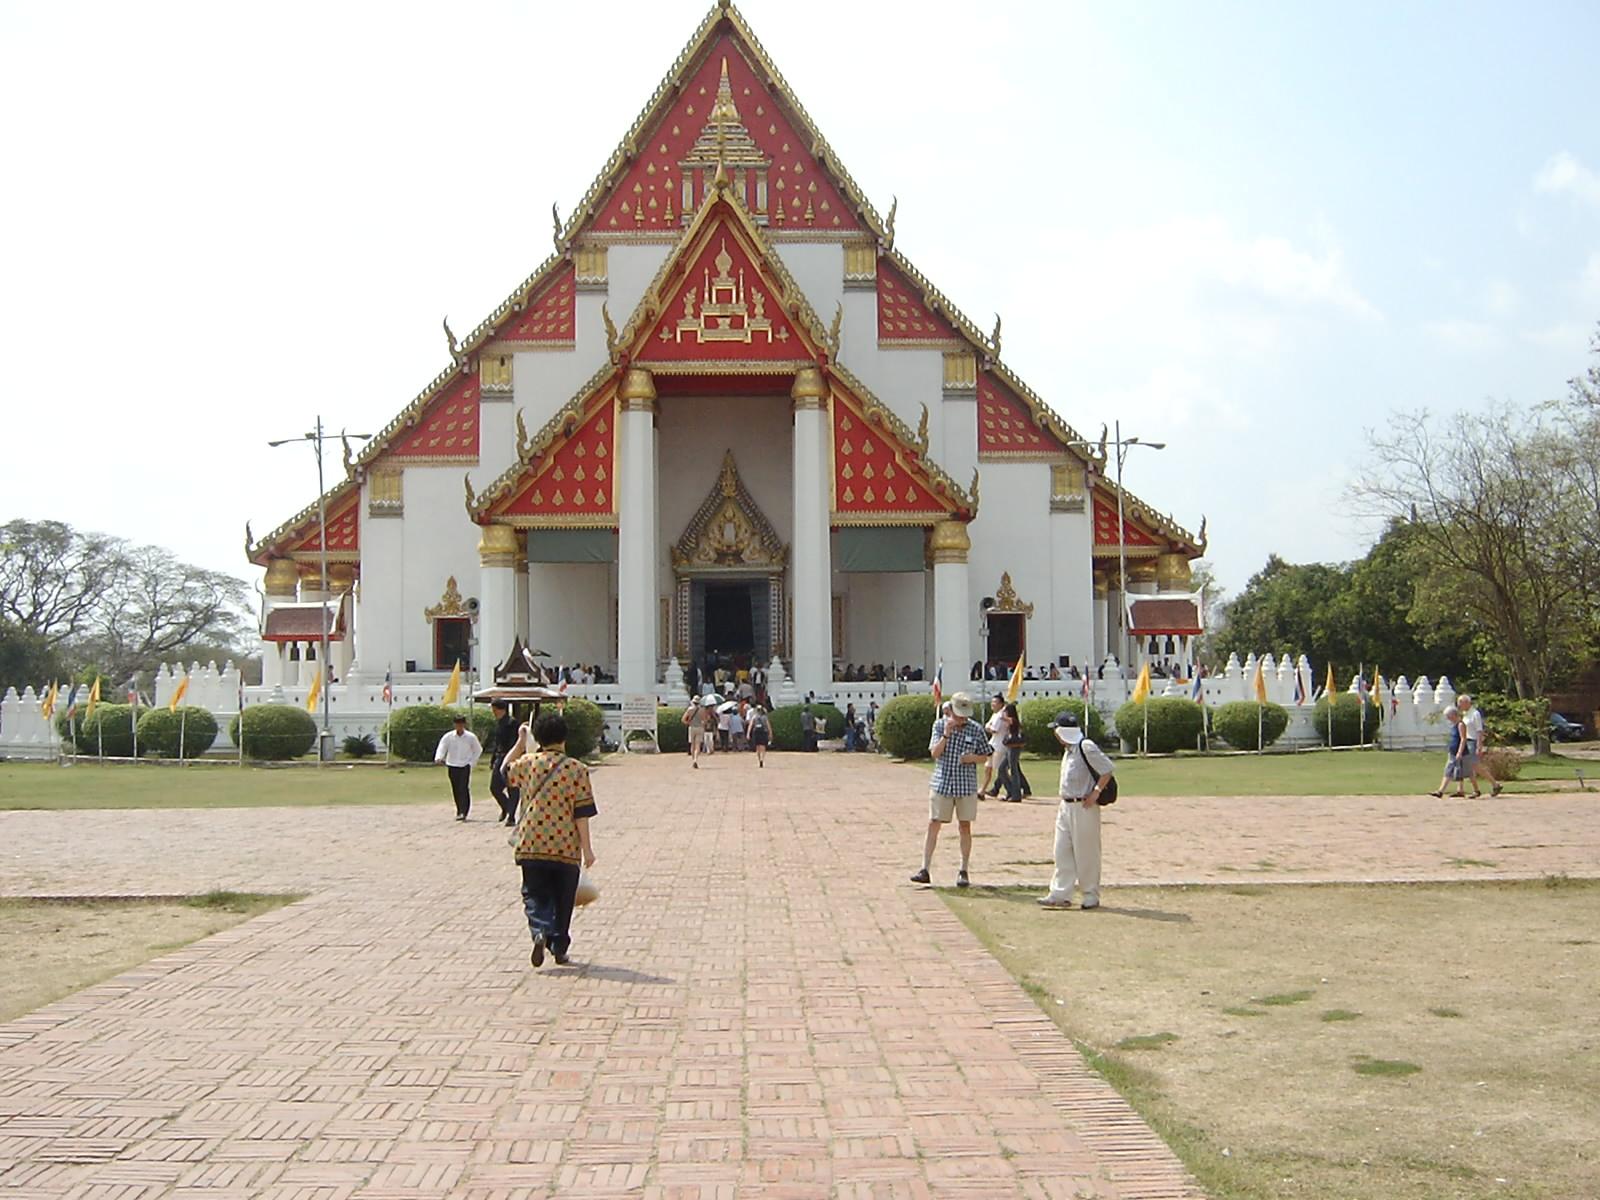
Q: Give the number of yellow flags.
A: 10